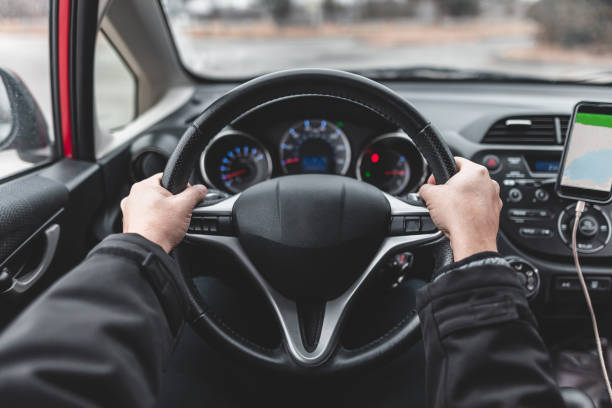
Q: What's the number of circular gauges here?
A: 3